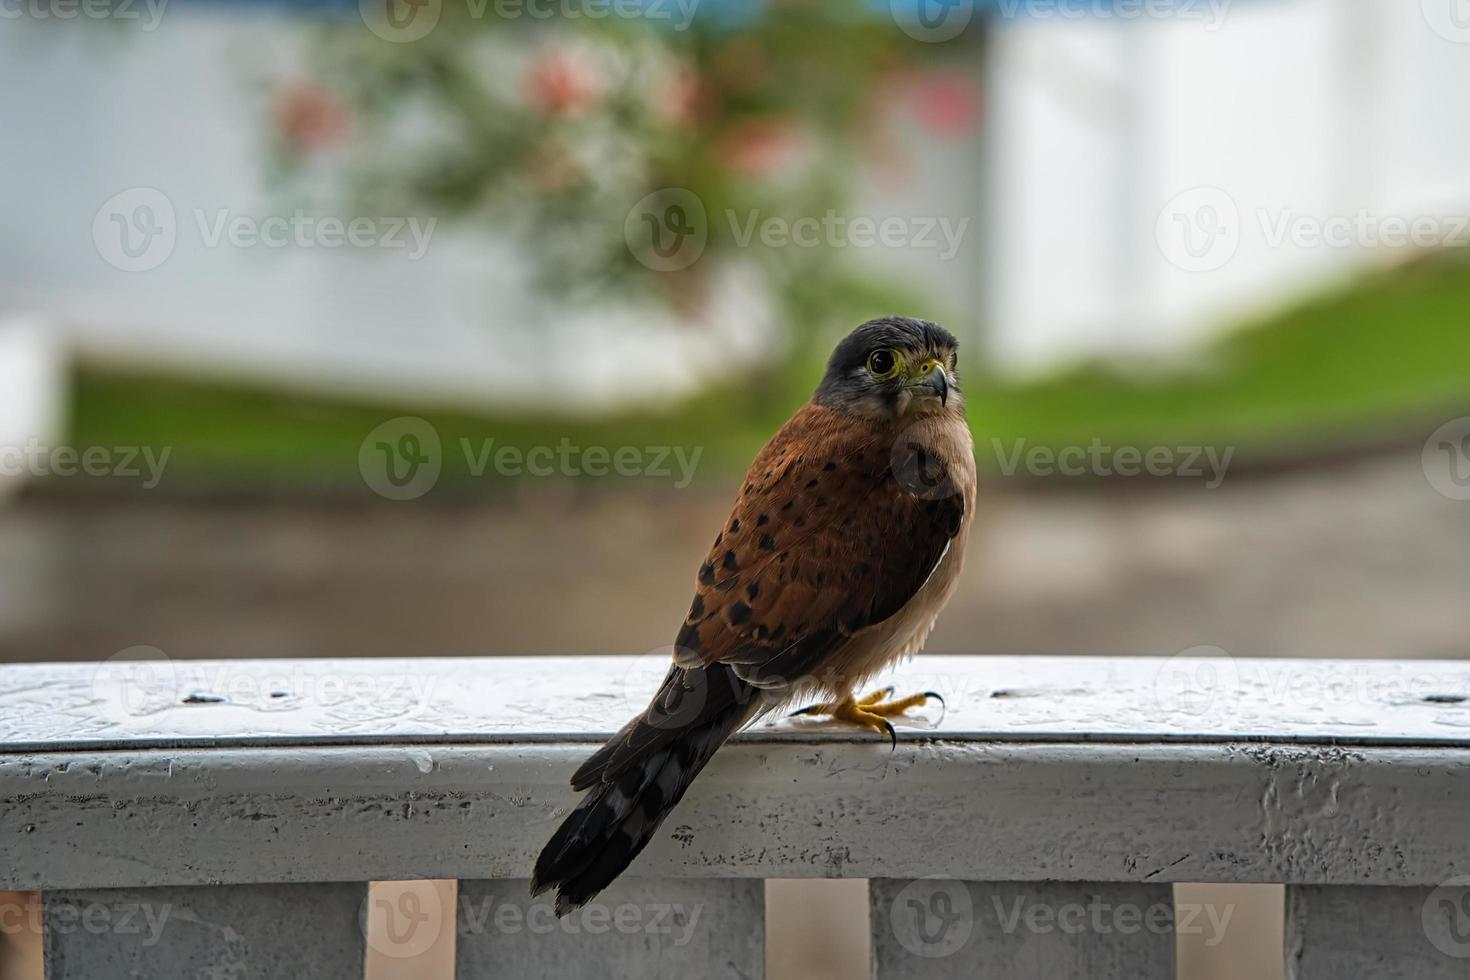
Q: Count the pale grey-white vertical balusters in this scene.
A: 4